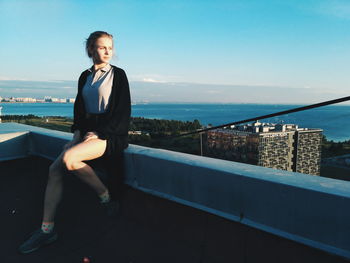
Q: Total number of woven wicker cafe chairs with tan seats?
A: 0